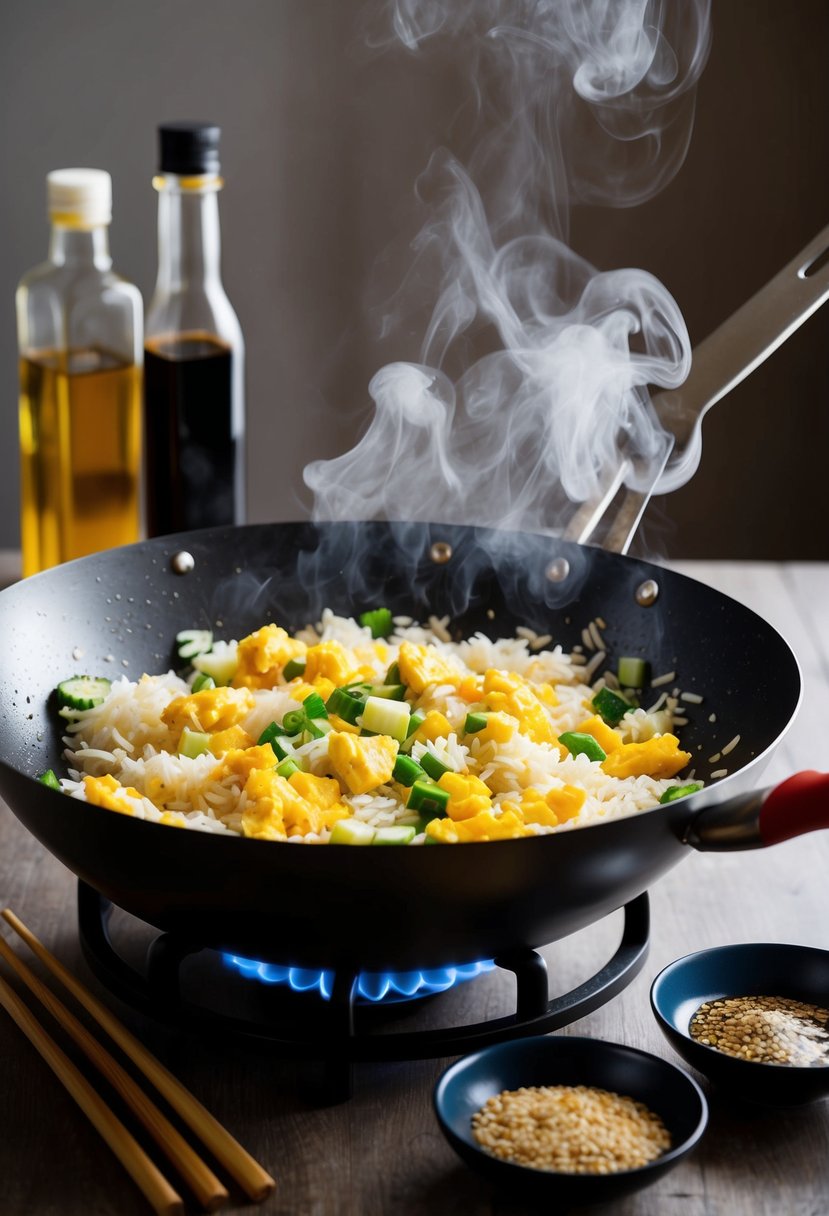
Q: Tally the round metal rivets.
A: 4